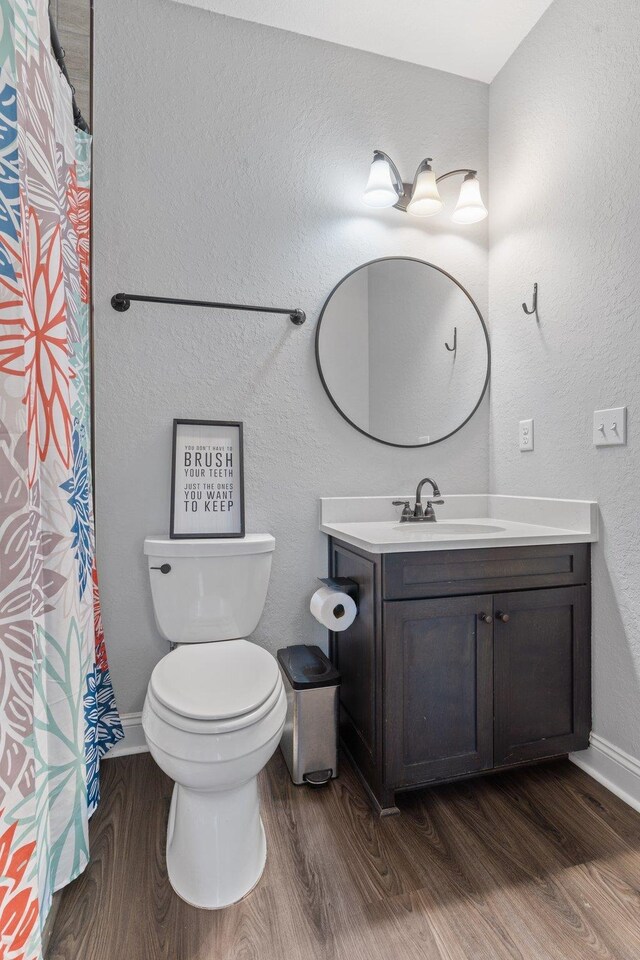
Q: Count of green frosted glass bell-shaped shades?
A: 0